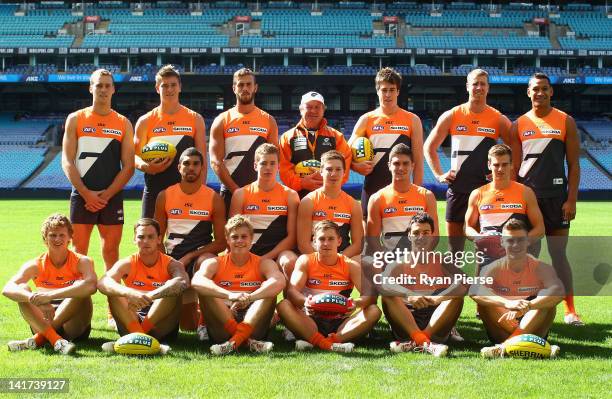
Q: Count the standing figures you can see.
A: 7